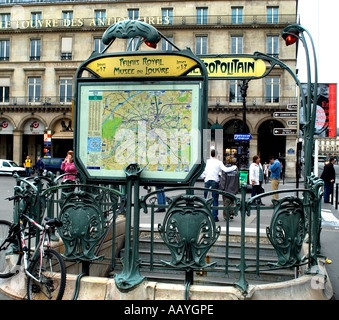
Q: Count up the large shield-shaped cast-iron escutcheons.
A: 3